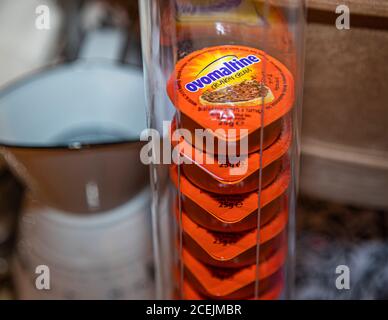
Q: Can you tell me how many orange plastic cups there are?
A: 6